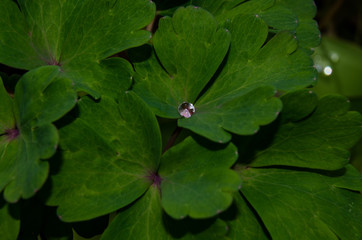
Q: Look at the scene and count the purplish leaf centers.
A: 3